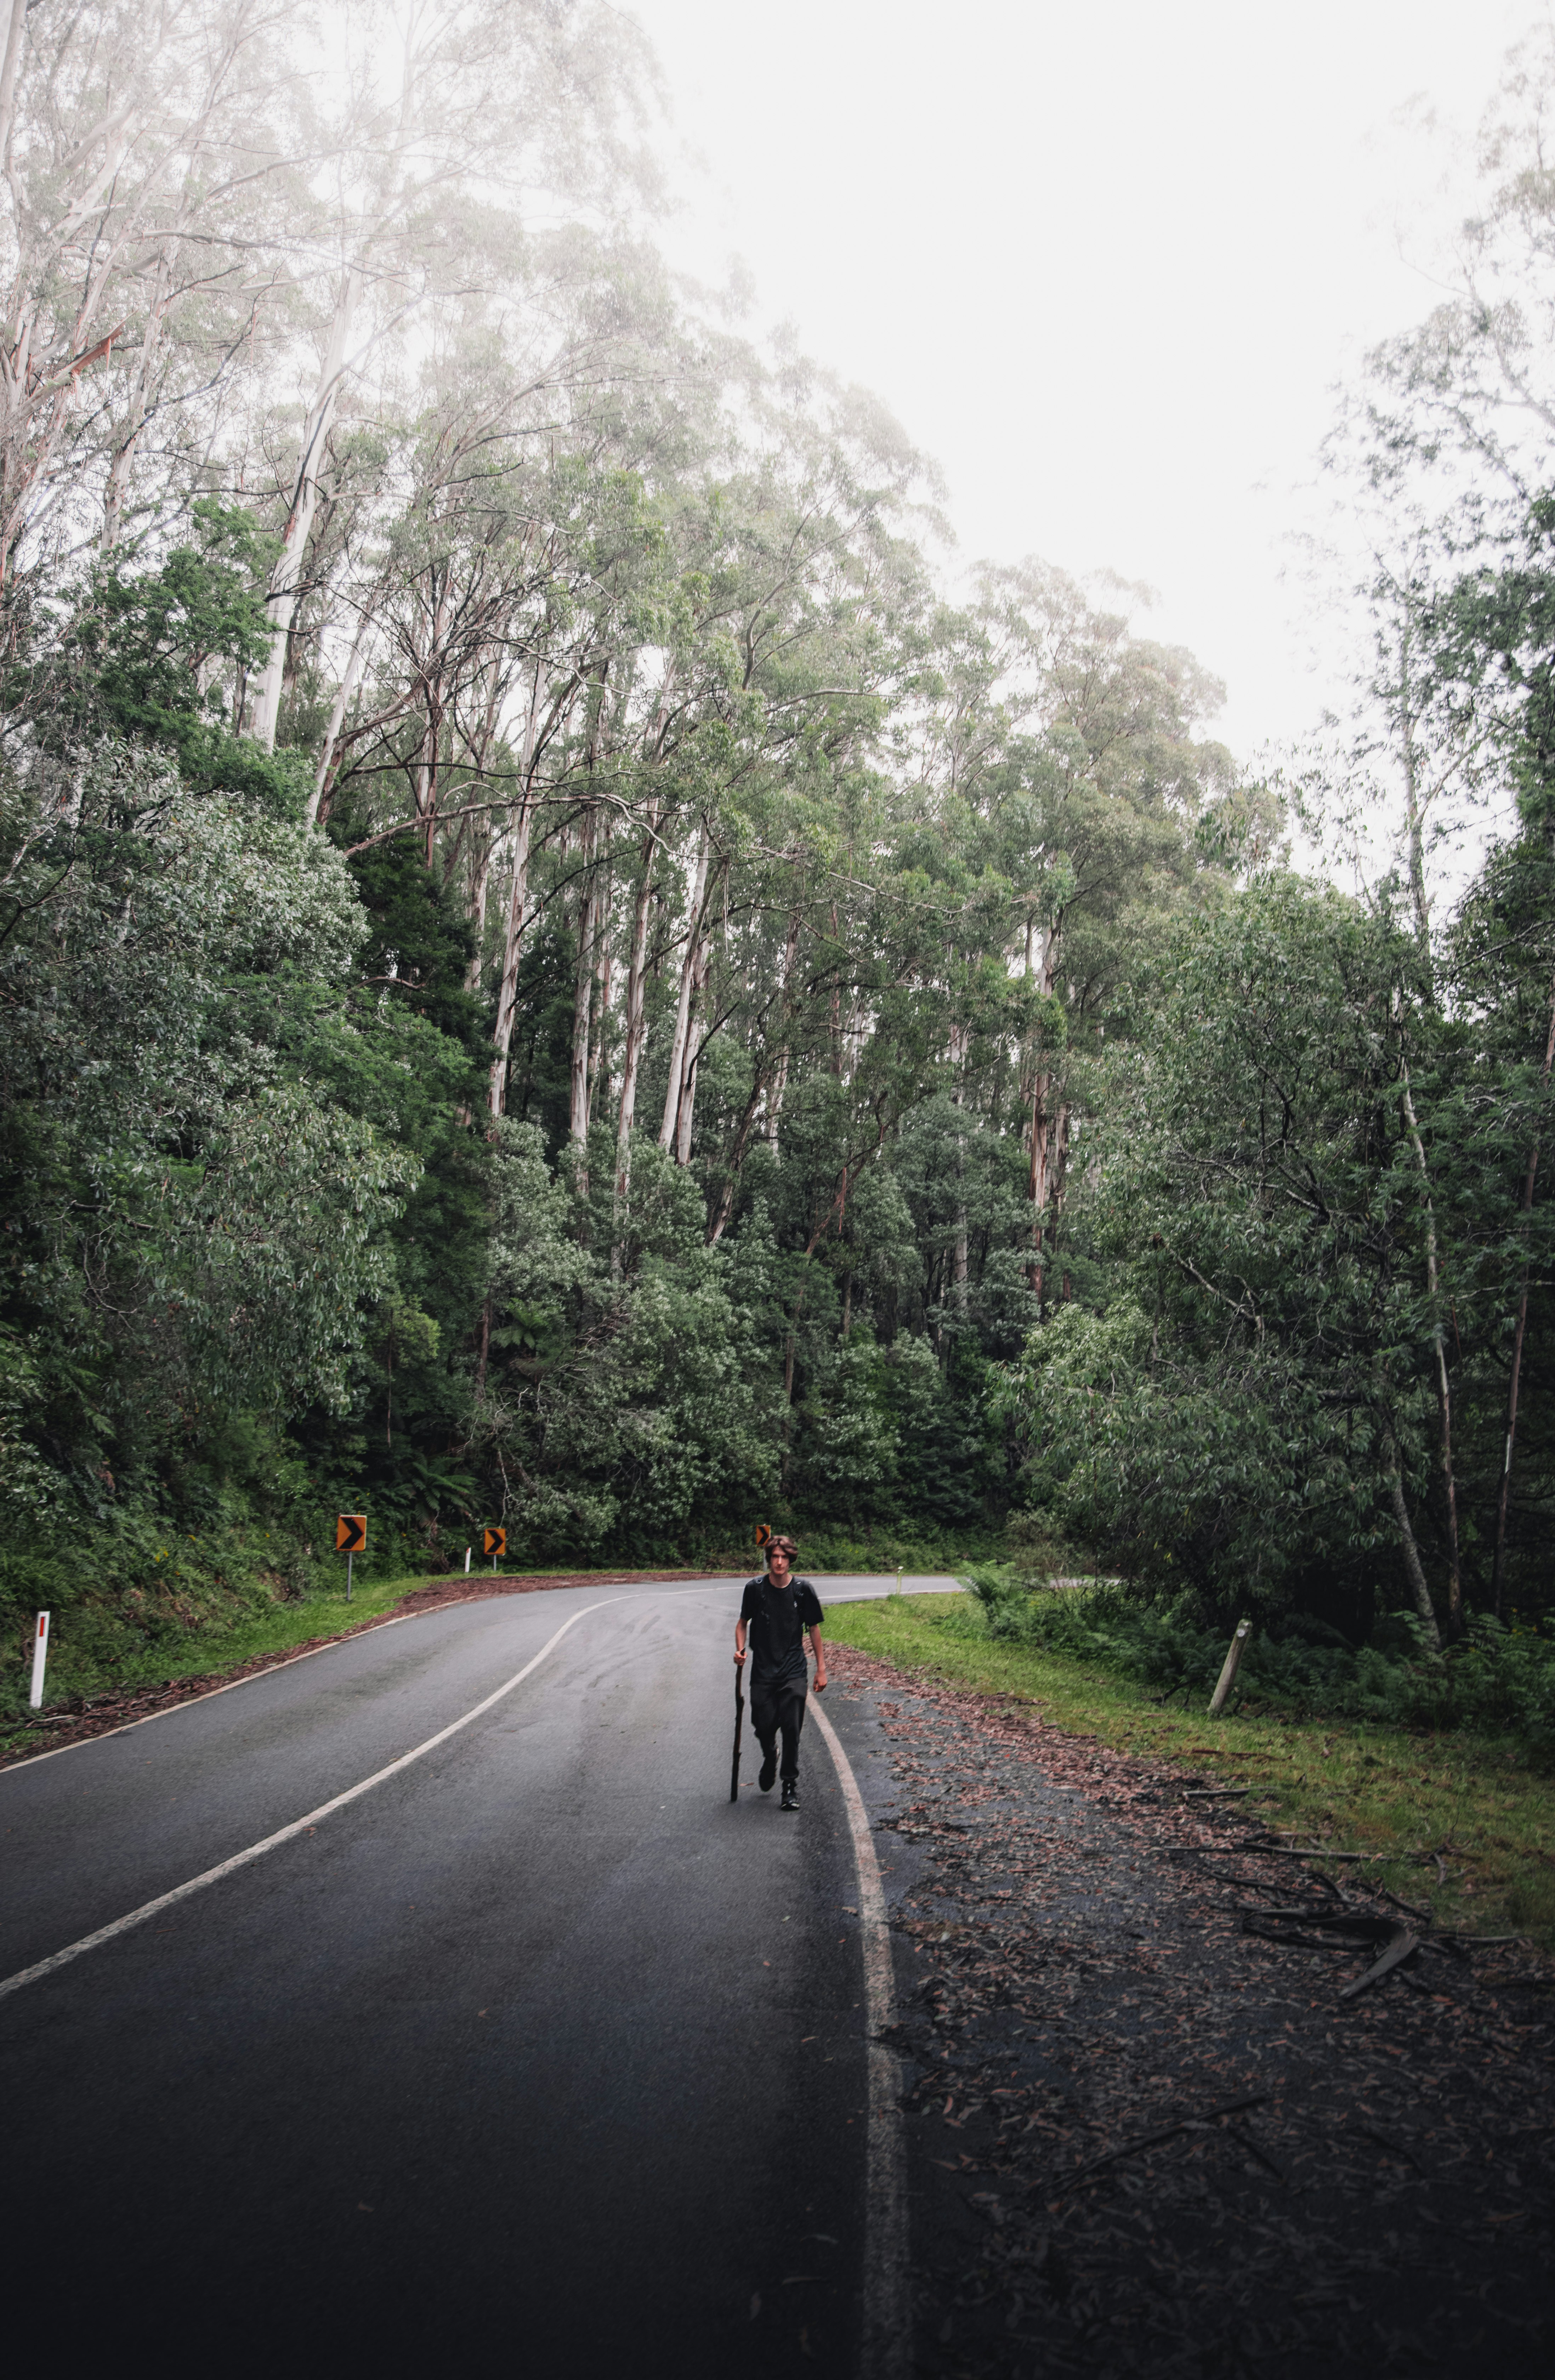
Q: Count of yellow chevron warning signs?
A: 3